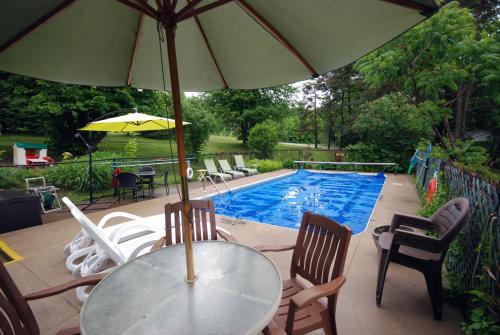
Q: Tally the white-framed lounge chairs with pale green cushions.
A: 3